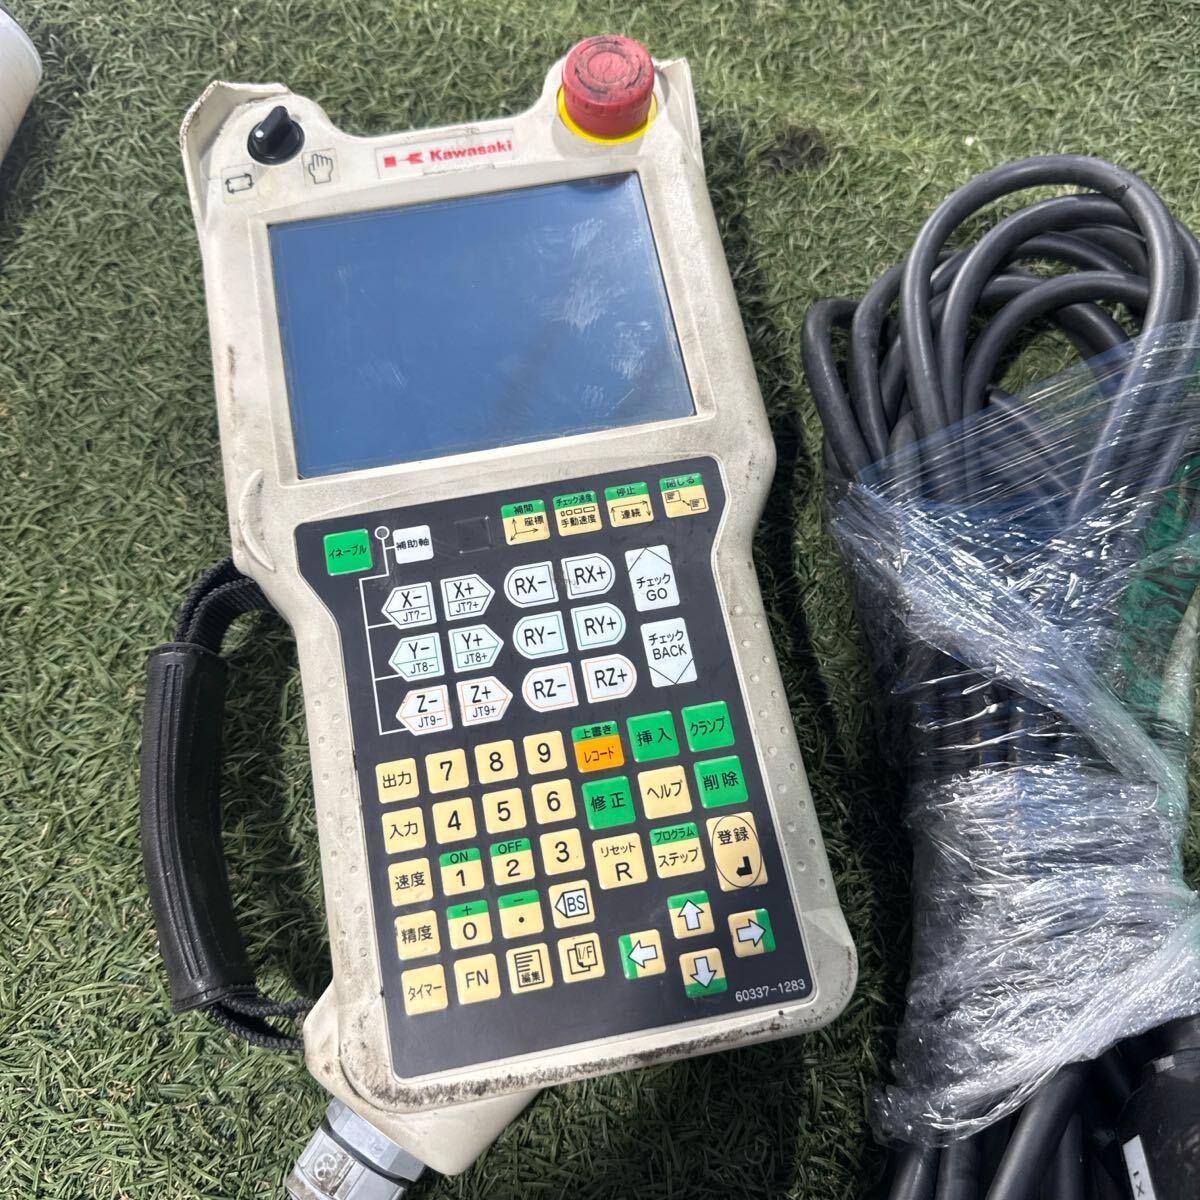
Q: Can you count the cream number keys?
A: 10